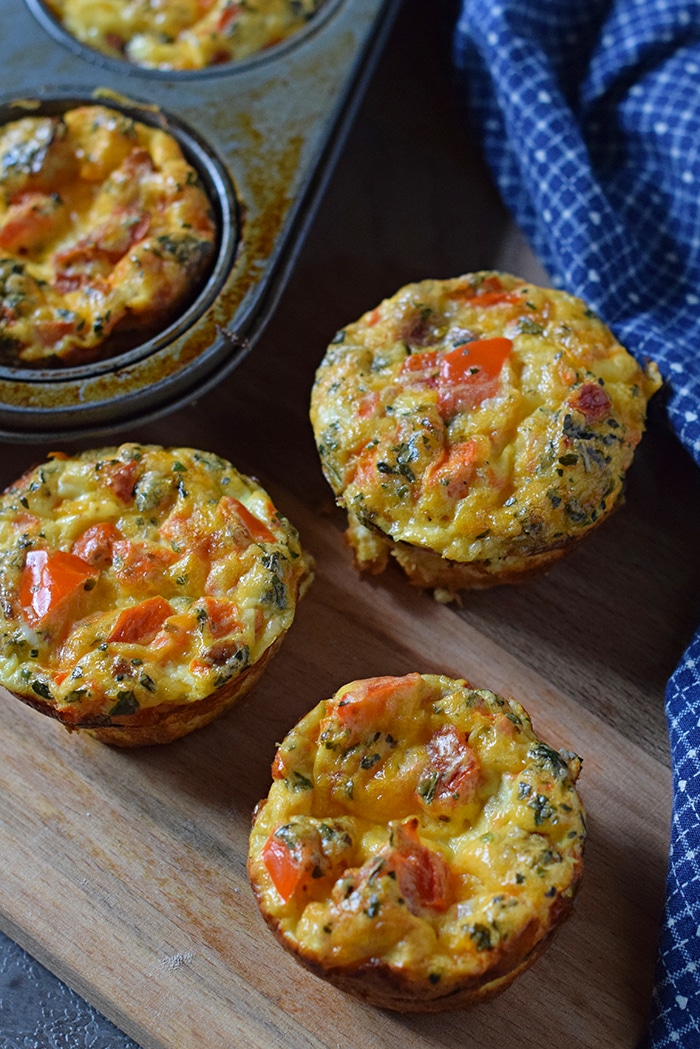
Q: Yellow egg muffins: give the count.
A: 5